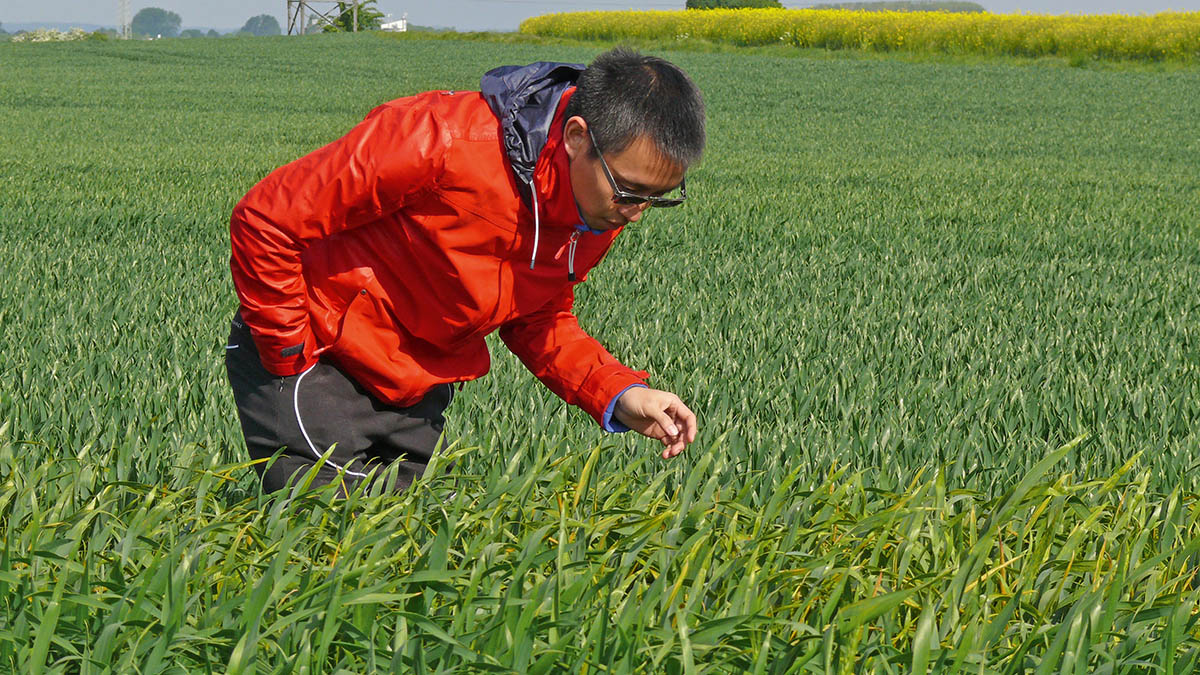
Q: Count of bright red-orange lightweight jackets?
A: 1